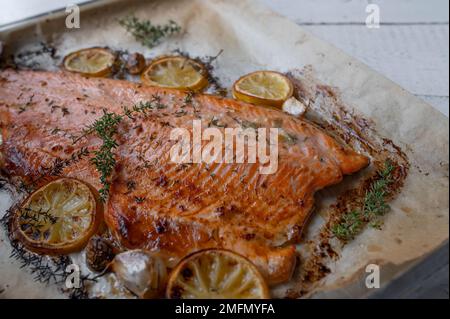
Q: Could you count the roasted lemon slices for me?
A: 5